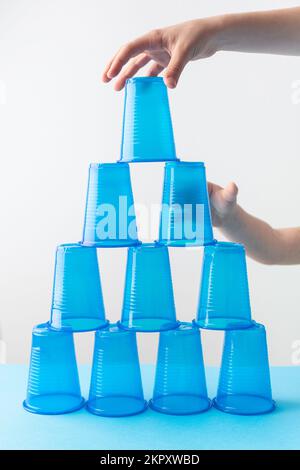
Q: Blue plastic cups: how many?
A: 10